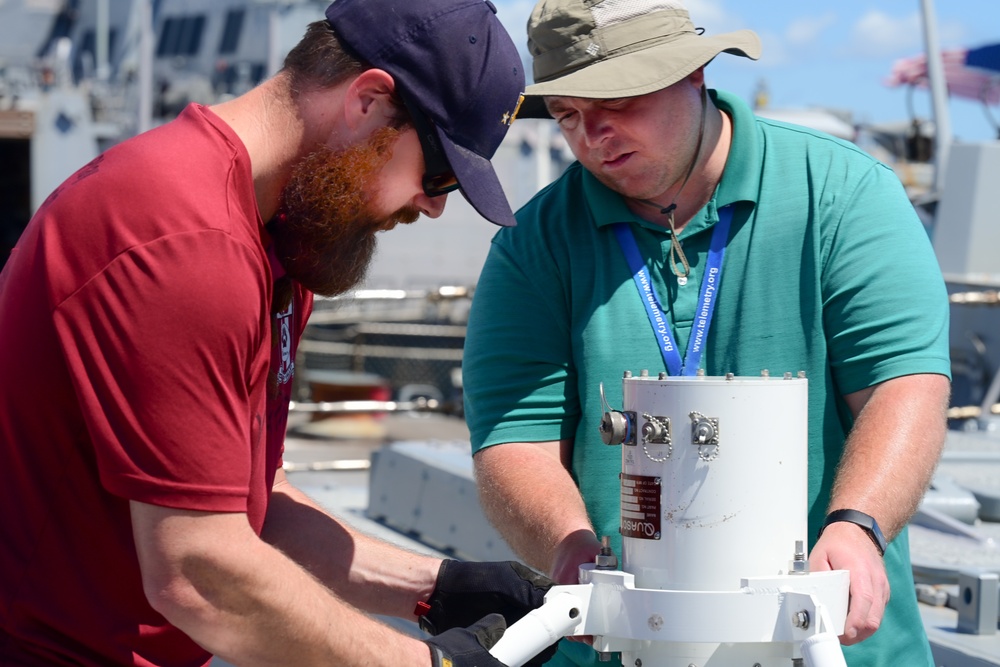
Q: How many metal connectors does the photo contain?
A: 3